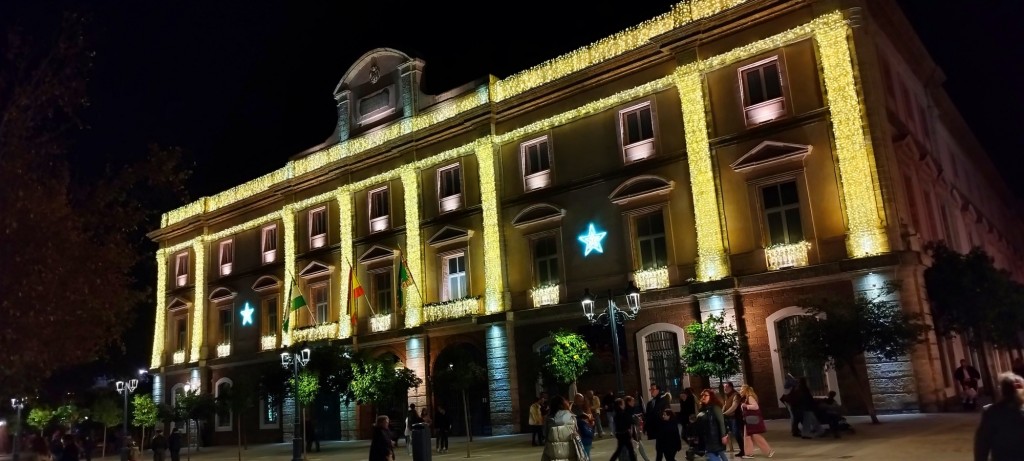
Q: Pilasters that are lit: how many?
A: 8